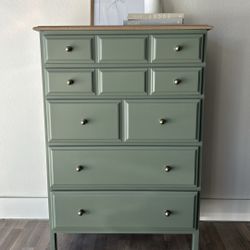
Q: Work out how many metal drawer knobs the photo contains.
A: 10